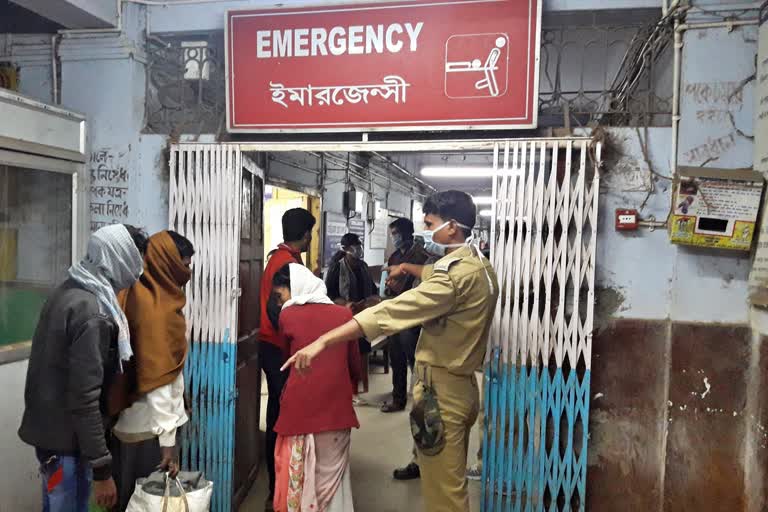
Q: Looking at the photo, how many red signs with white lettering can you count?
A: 1